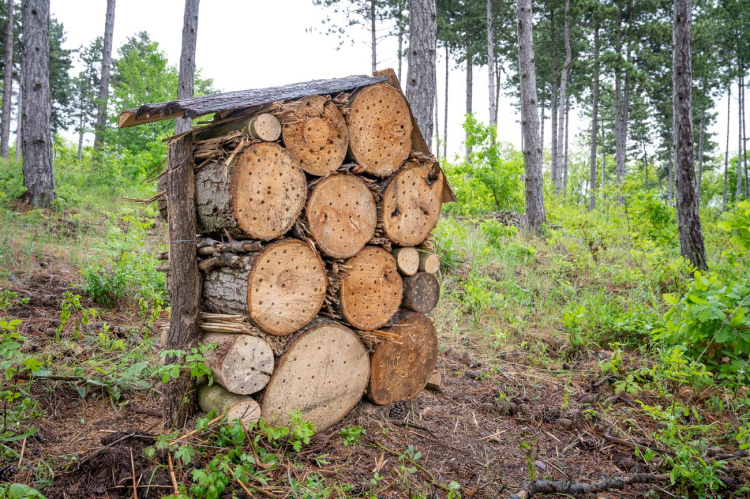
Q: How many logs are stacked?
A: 15